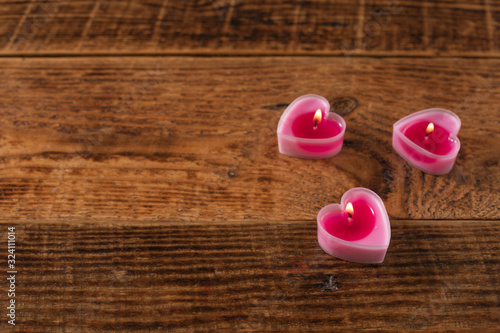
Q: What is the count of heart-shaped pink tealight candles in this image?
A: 3